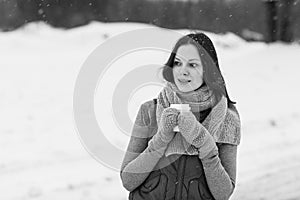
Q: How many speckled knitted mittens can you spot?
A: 2